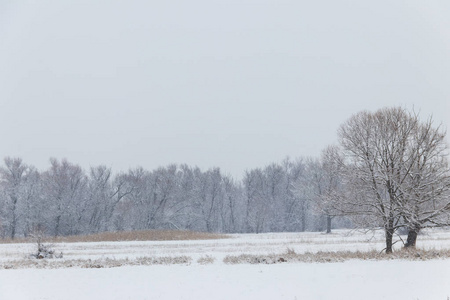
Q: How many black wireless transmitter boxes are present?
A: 0